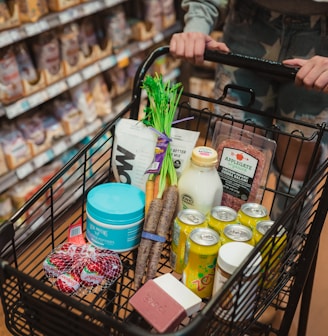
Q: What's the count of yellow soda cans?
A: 6